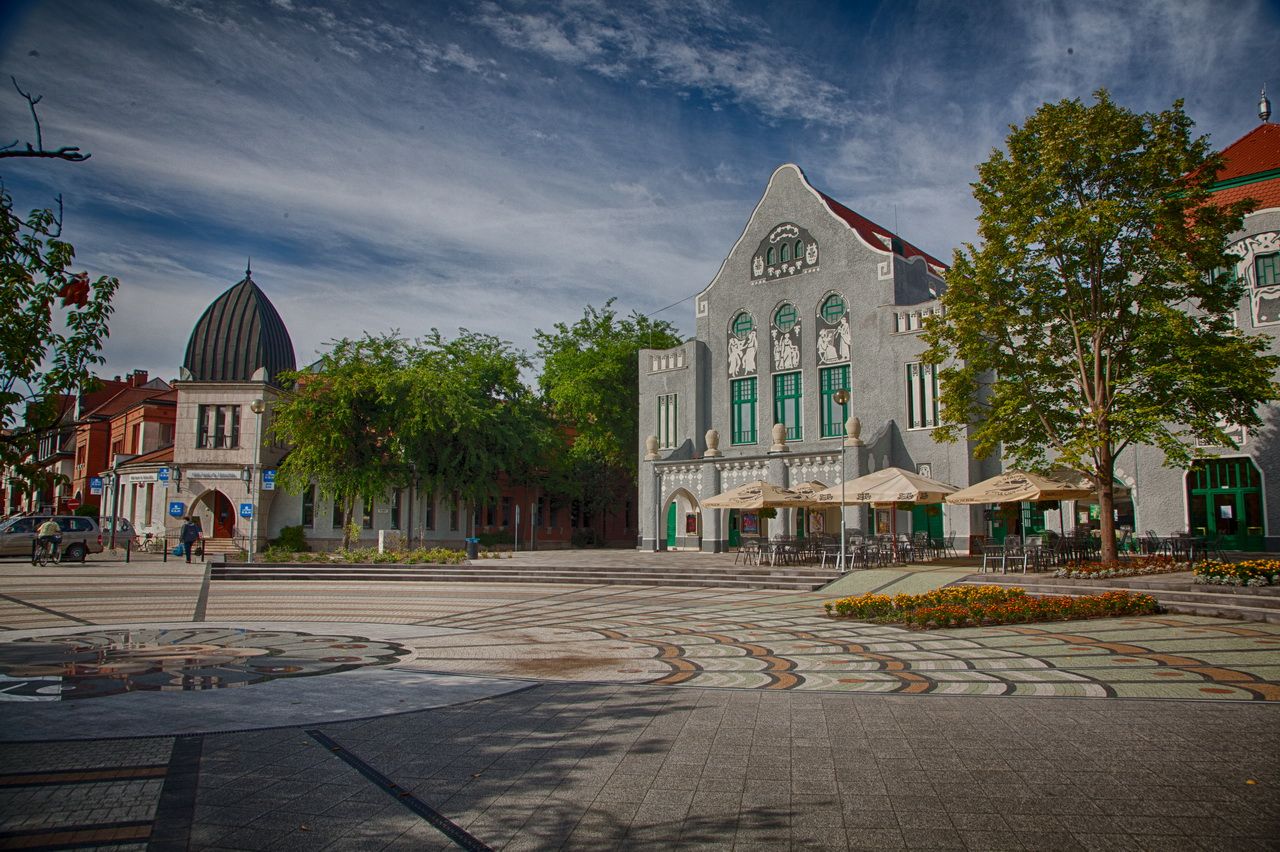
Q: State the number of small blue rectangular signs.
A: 5